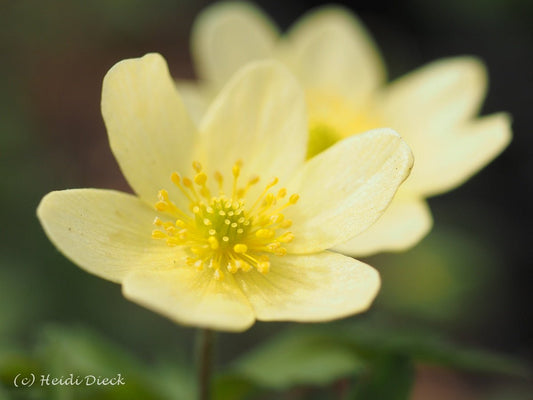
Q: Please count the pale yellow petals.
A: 12